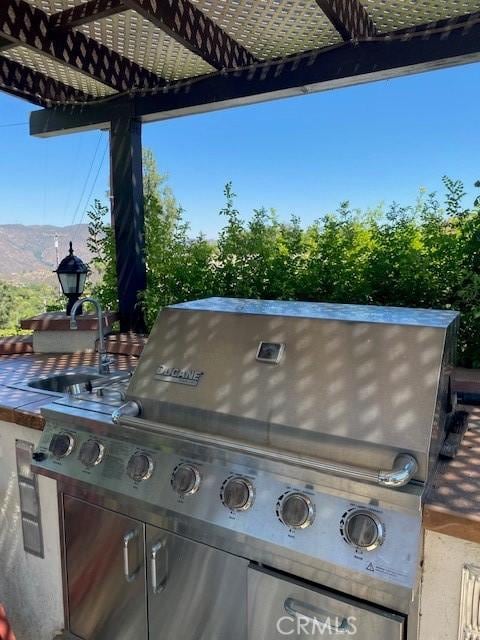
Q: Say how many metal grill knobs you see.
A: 7